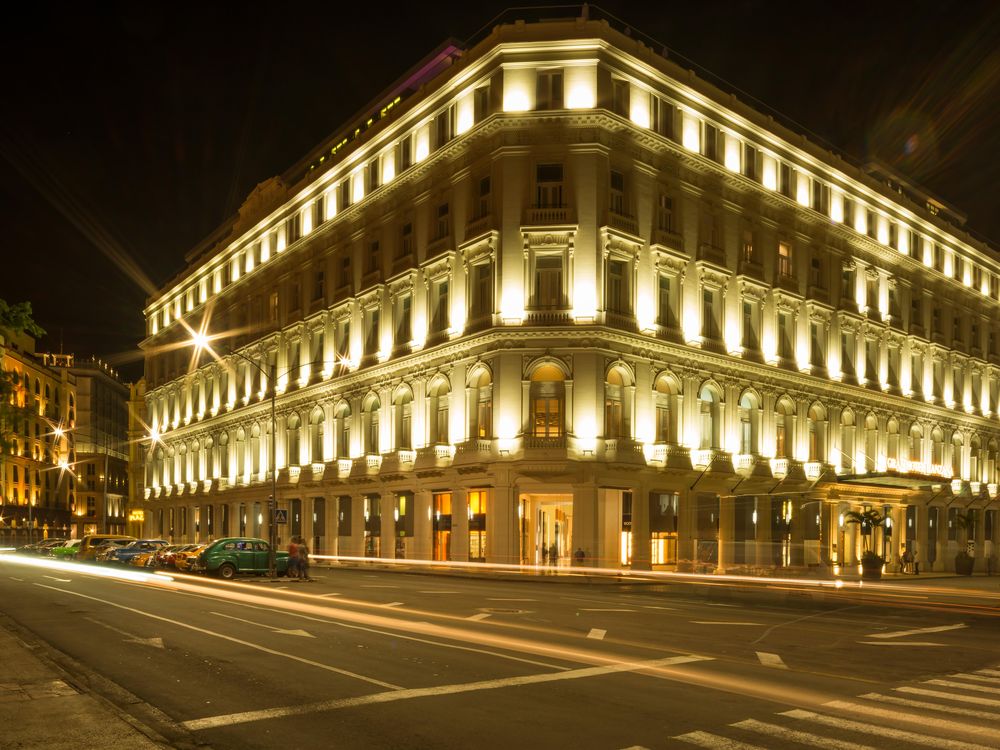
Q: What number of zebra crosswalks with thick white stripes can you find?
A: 1